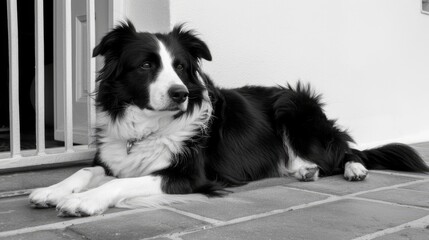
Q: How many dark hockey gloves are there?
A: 0